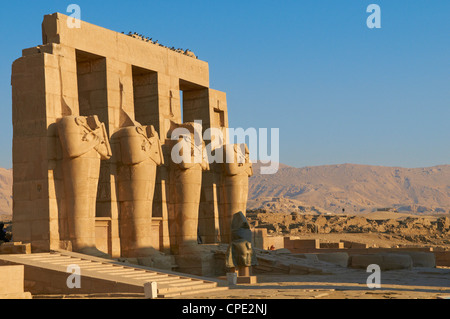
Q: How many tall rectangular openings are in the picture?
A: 3